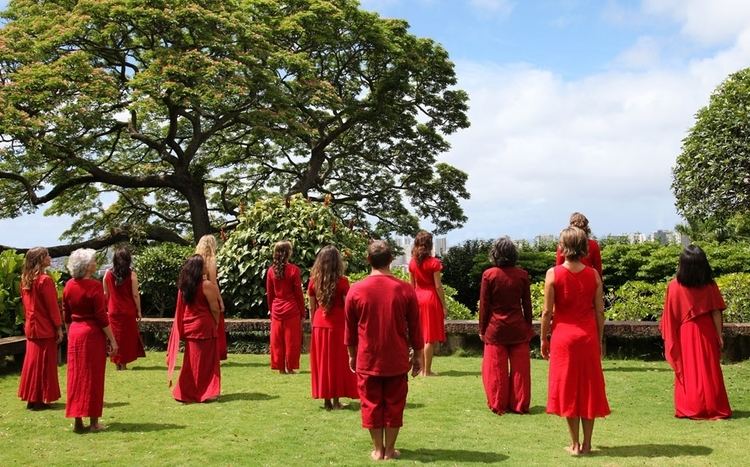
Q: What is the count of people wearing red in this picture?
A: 13